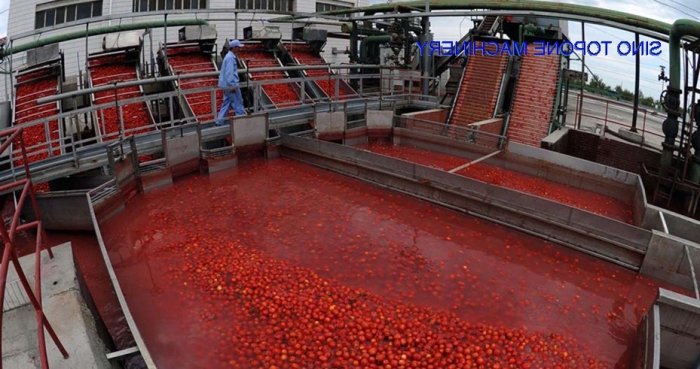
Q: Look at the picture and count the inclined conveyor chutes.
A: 7